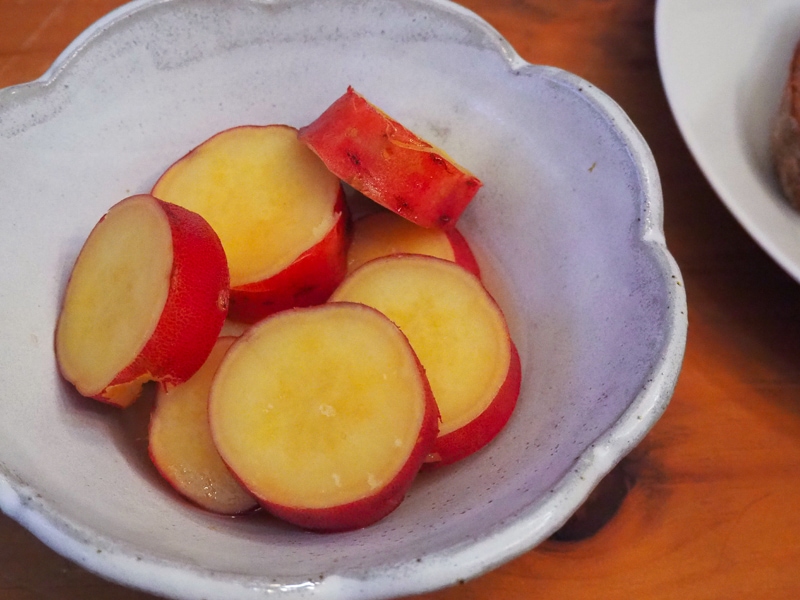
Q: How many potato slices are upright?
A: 2